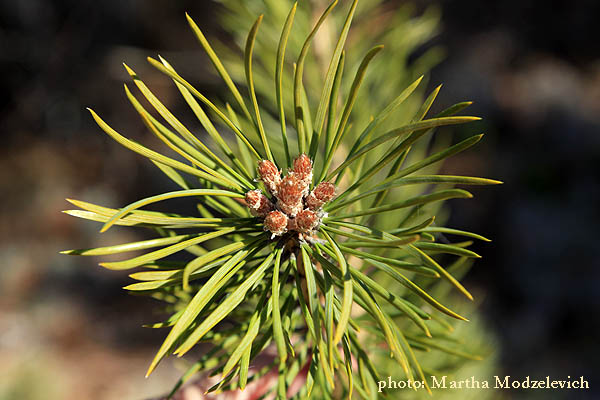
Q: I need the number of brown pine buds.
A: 7